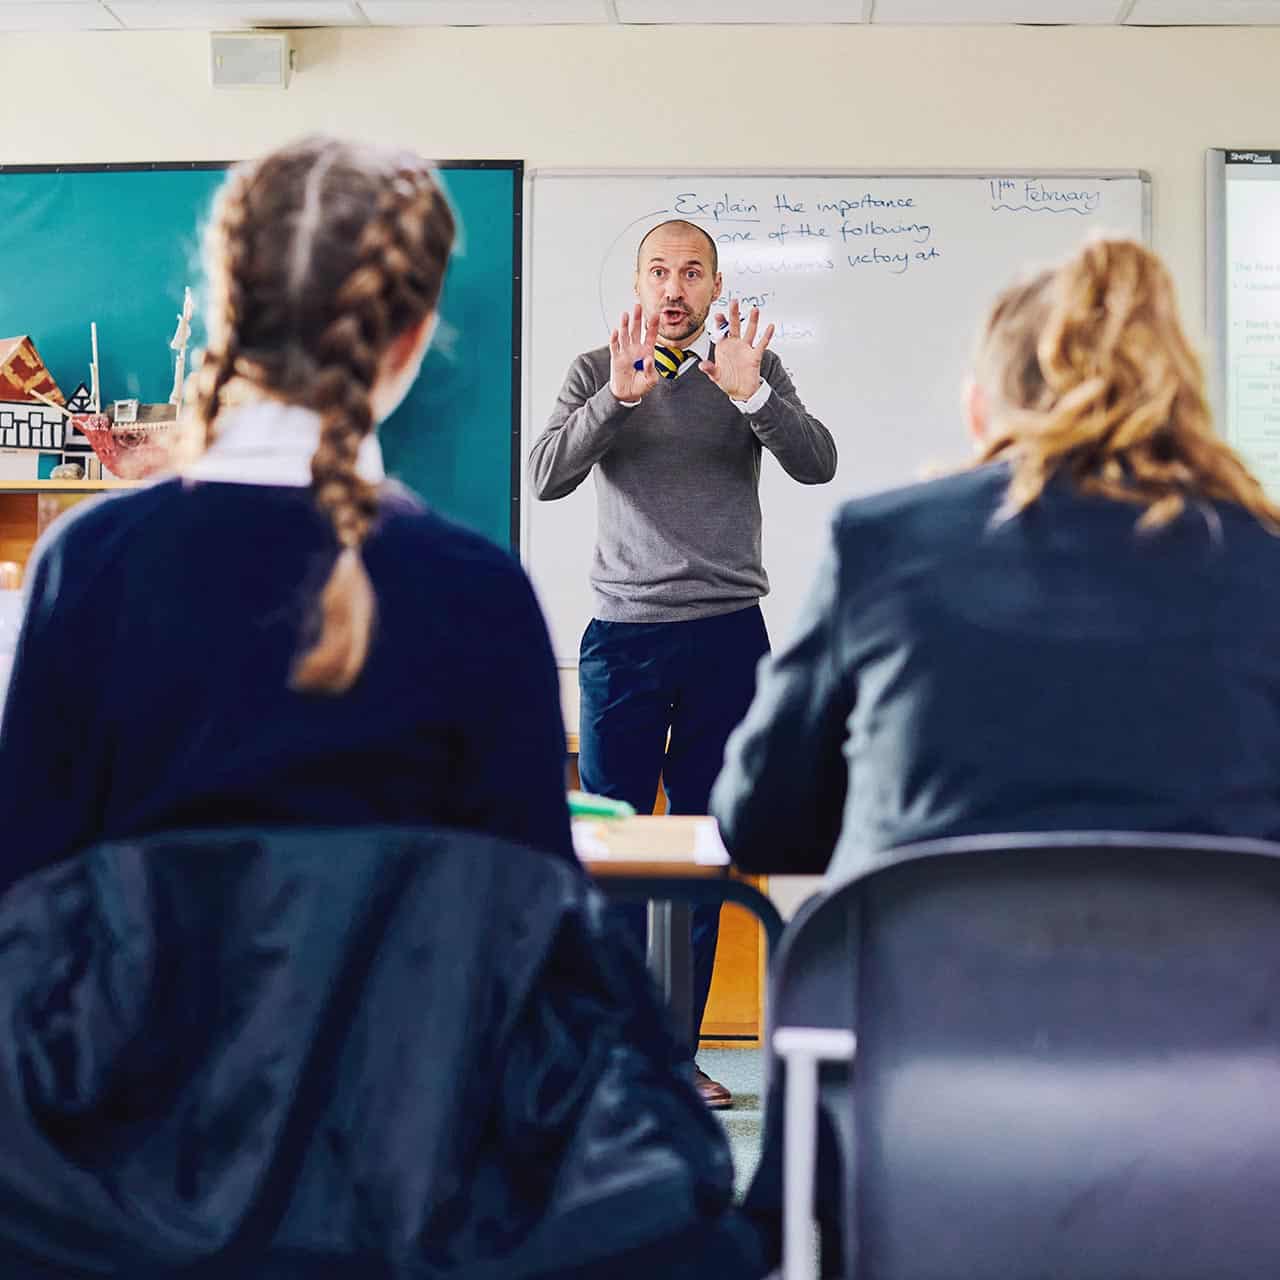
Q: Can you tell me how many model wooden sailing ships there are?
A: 1